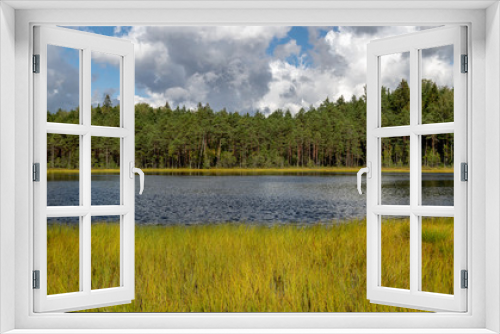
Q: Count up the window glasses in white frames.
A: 12